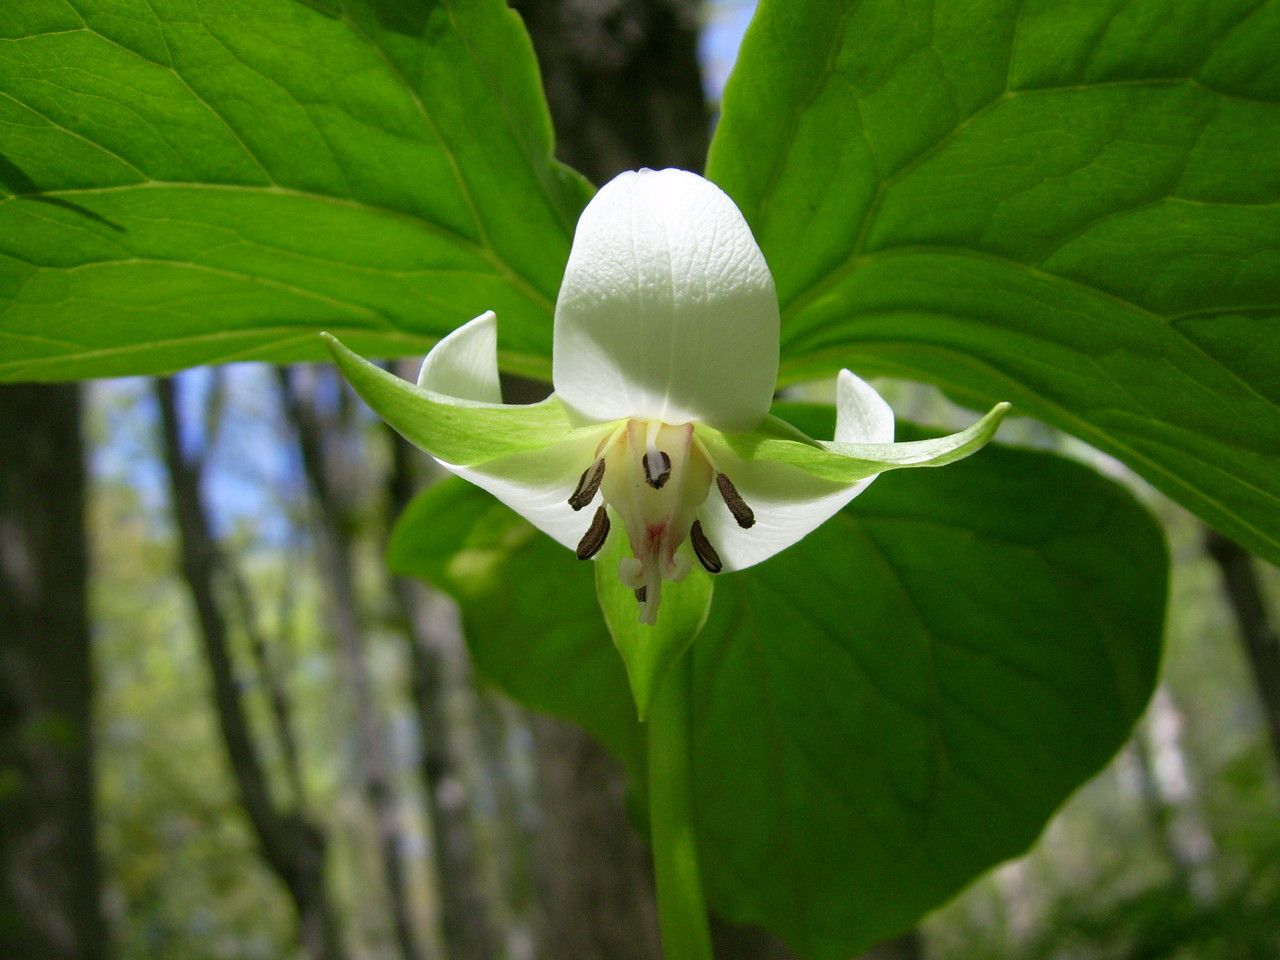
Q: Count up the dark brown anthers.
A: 6